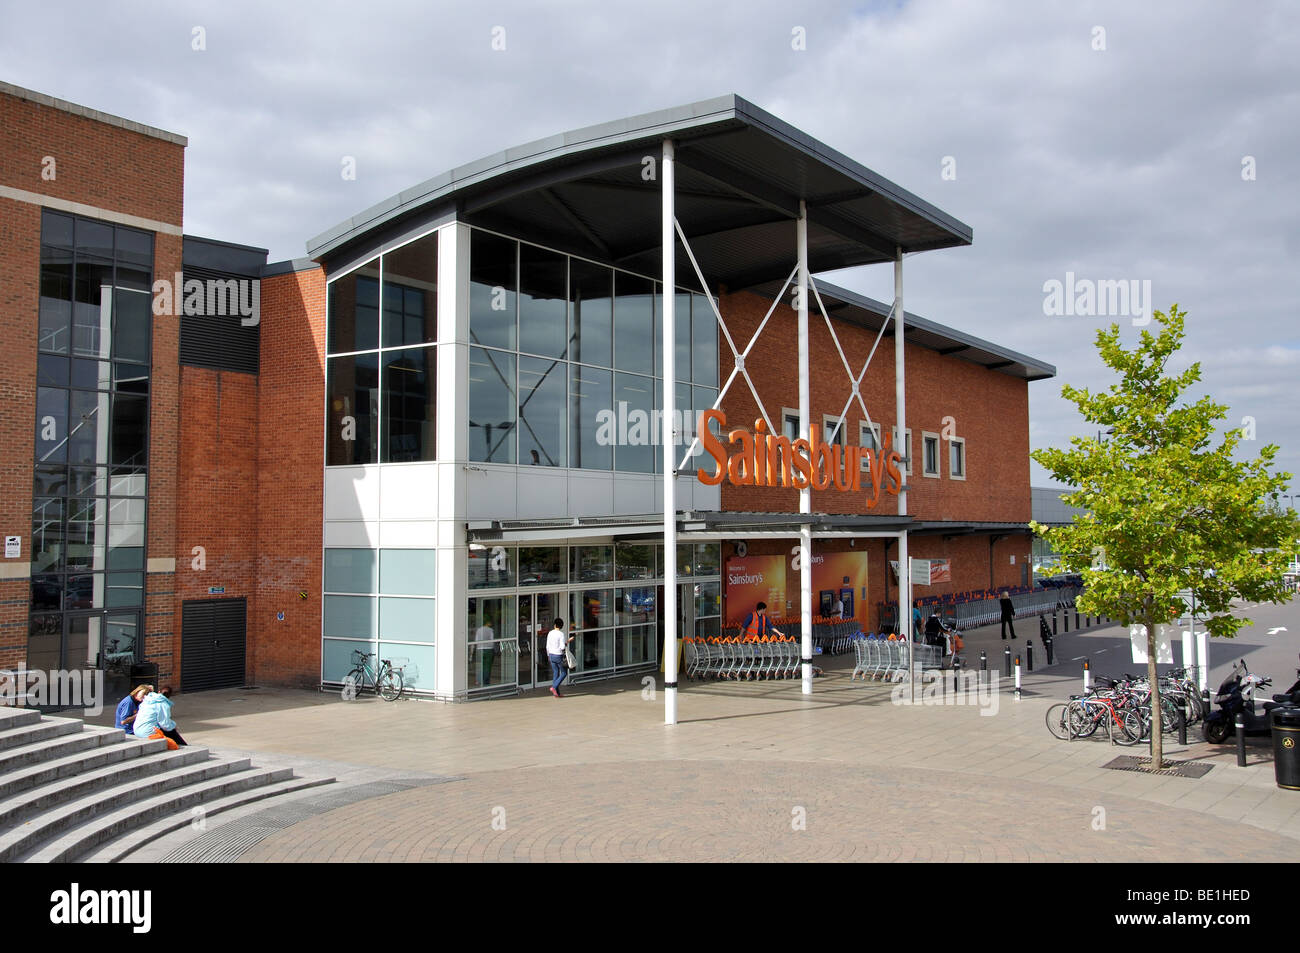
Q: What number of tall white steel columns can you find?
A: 3